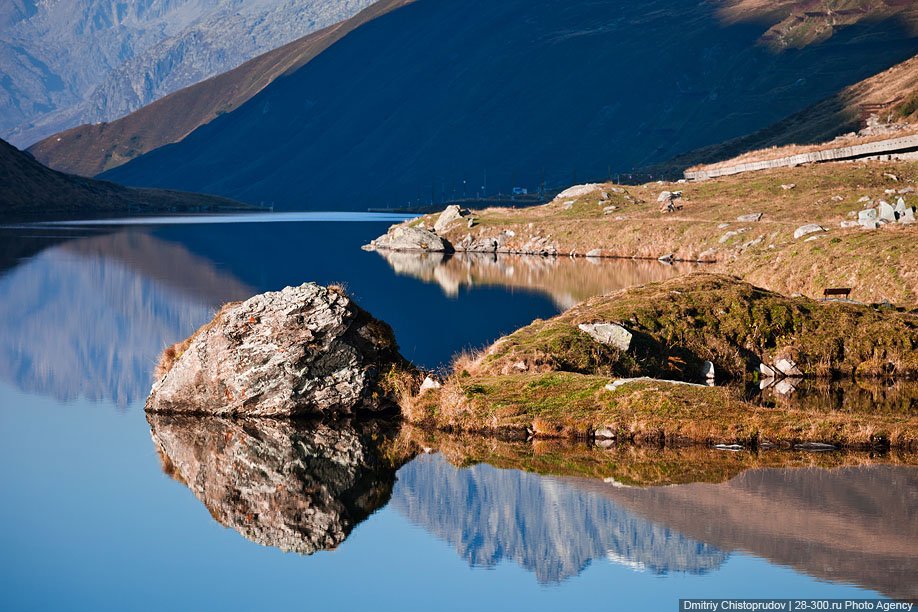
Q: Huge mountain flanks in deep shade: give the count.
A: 1